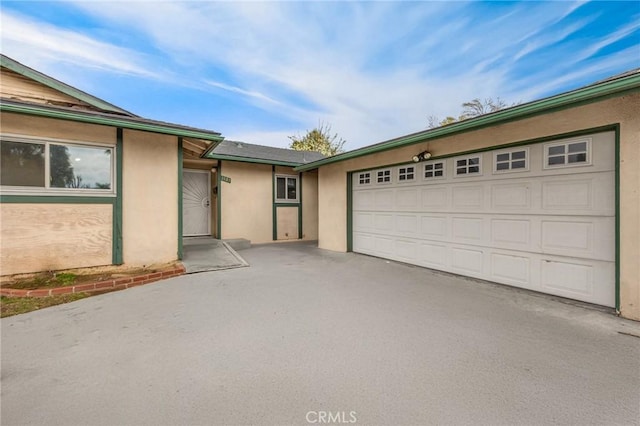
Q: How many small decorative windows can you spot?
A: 7